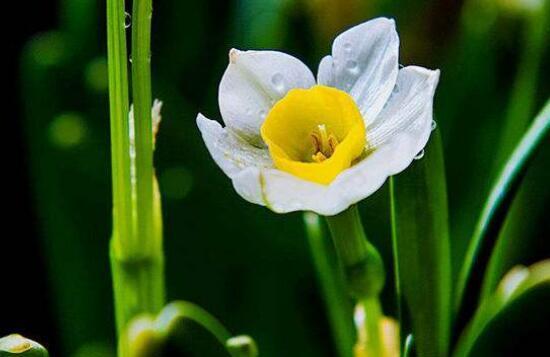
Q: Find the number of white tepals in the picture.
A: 6